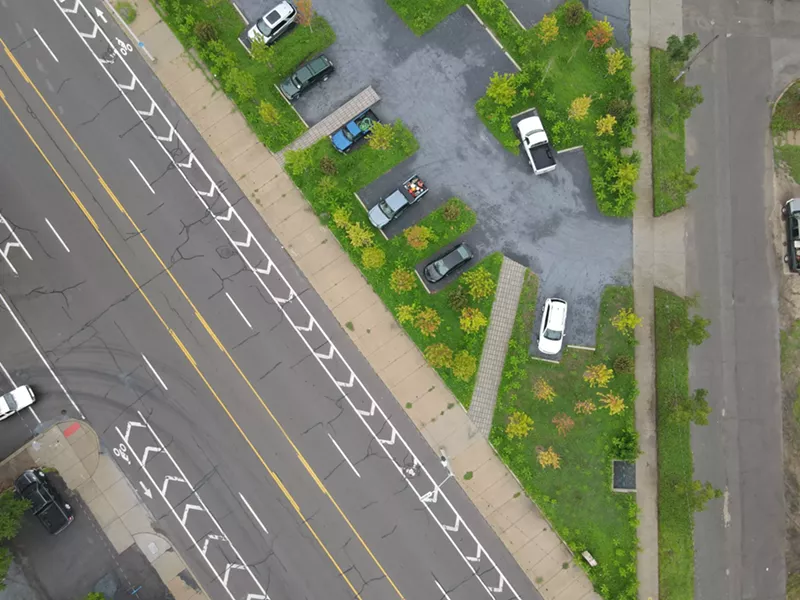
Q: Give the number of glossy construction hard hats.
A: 0